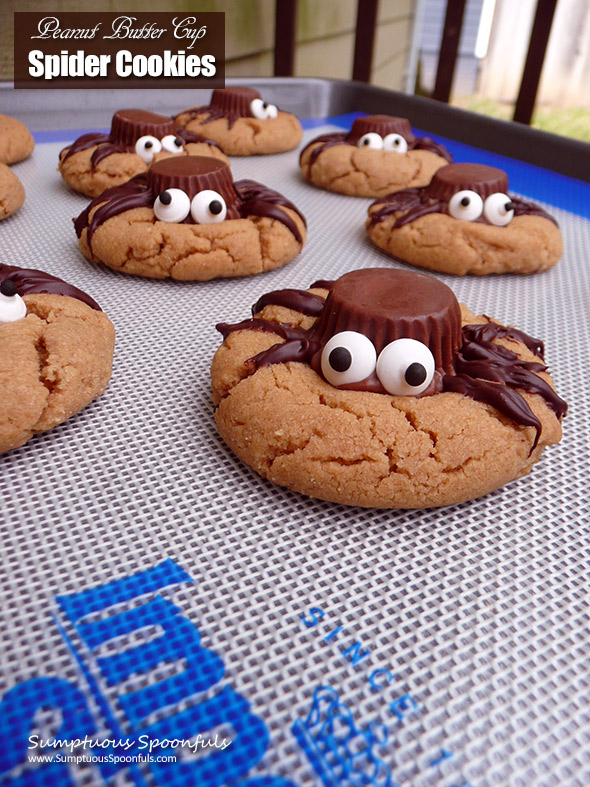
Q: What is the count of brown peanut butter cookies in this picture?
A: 9